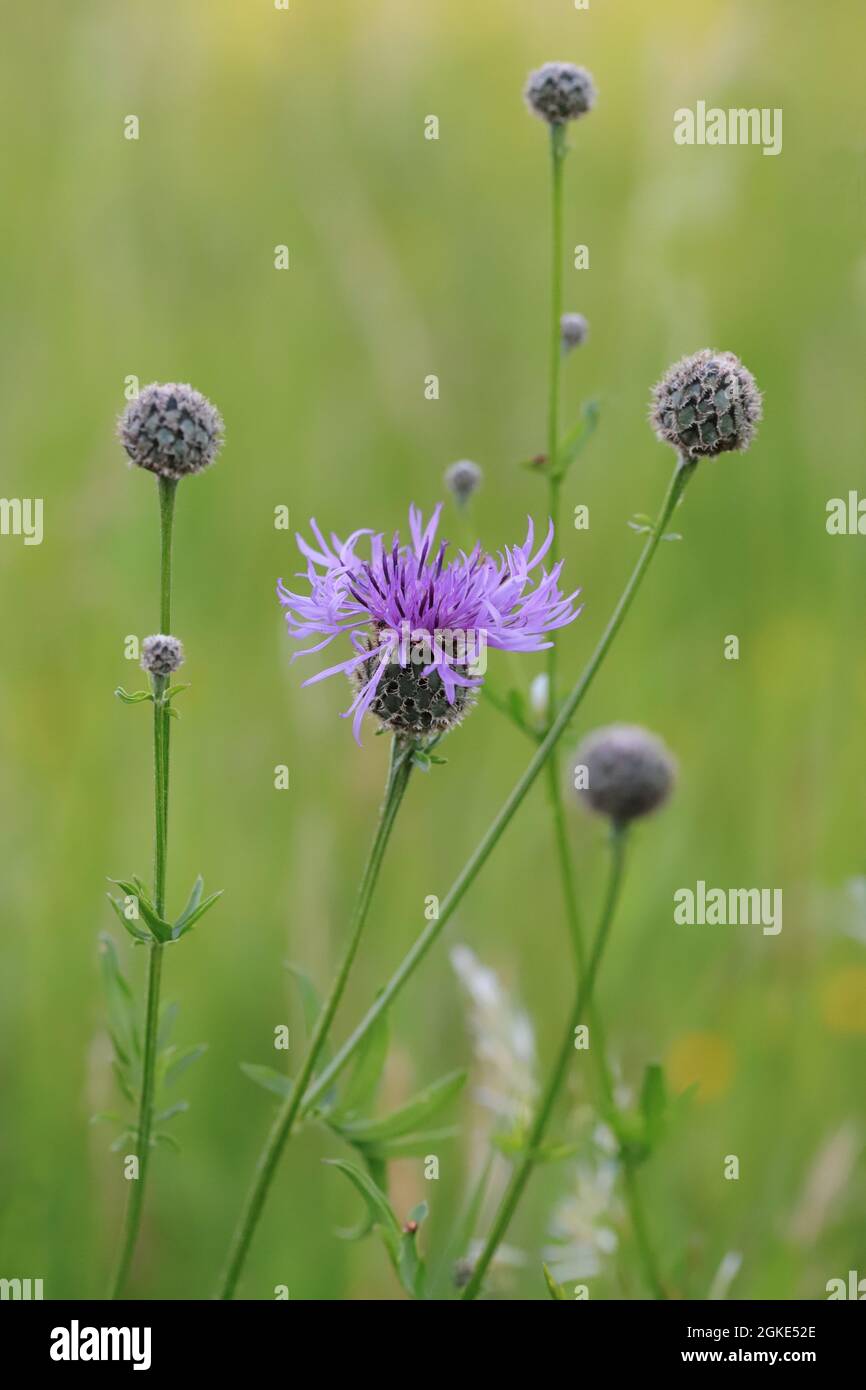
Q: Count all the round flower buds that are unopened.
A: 7